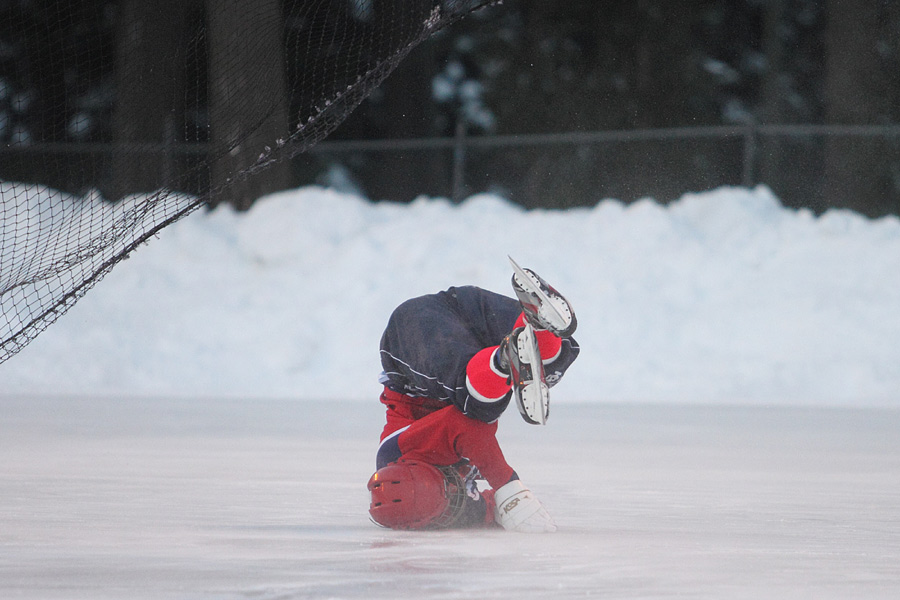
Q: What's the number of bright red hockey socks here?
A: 2